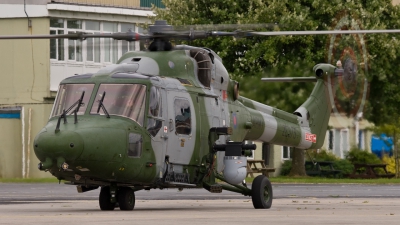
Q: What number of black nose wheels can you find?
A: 2